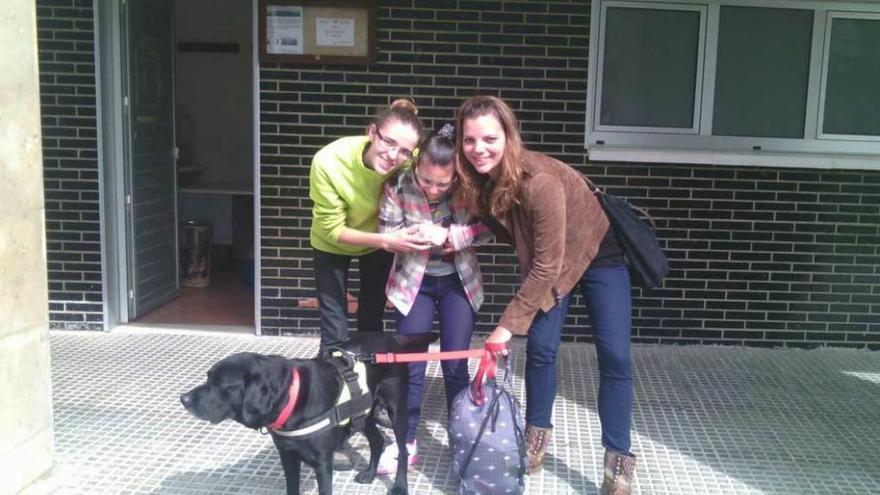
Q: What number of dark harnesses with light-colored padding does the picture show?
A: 1